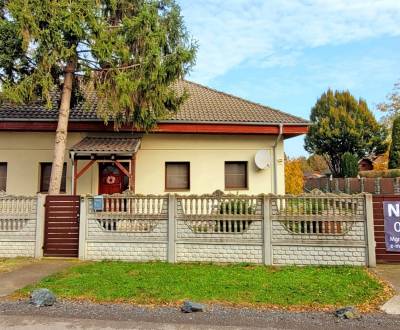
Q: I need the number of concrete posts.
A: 5